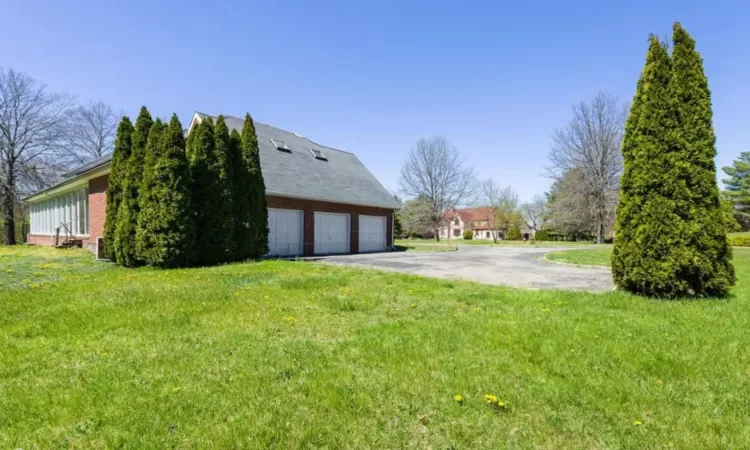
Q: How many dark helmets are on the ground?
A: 0